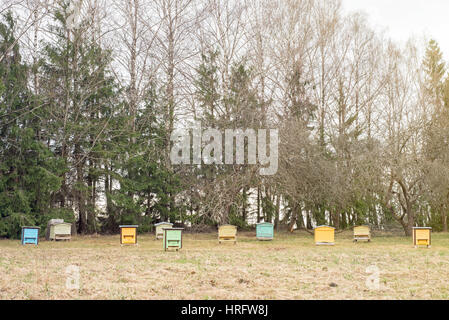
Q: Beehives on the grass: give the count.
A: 10